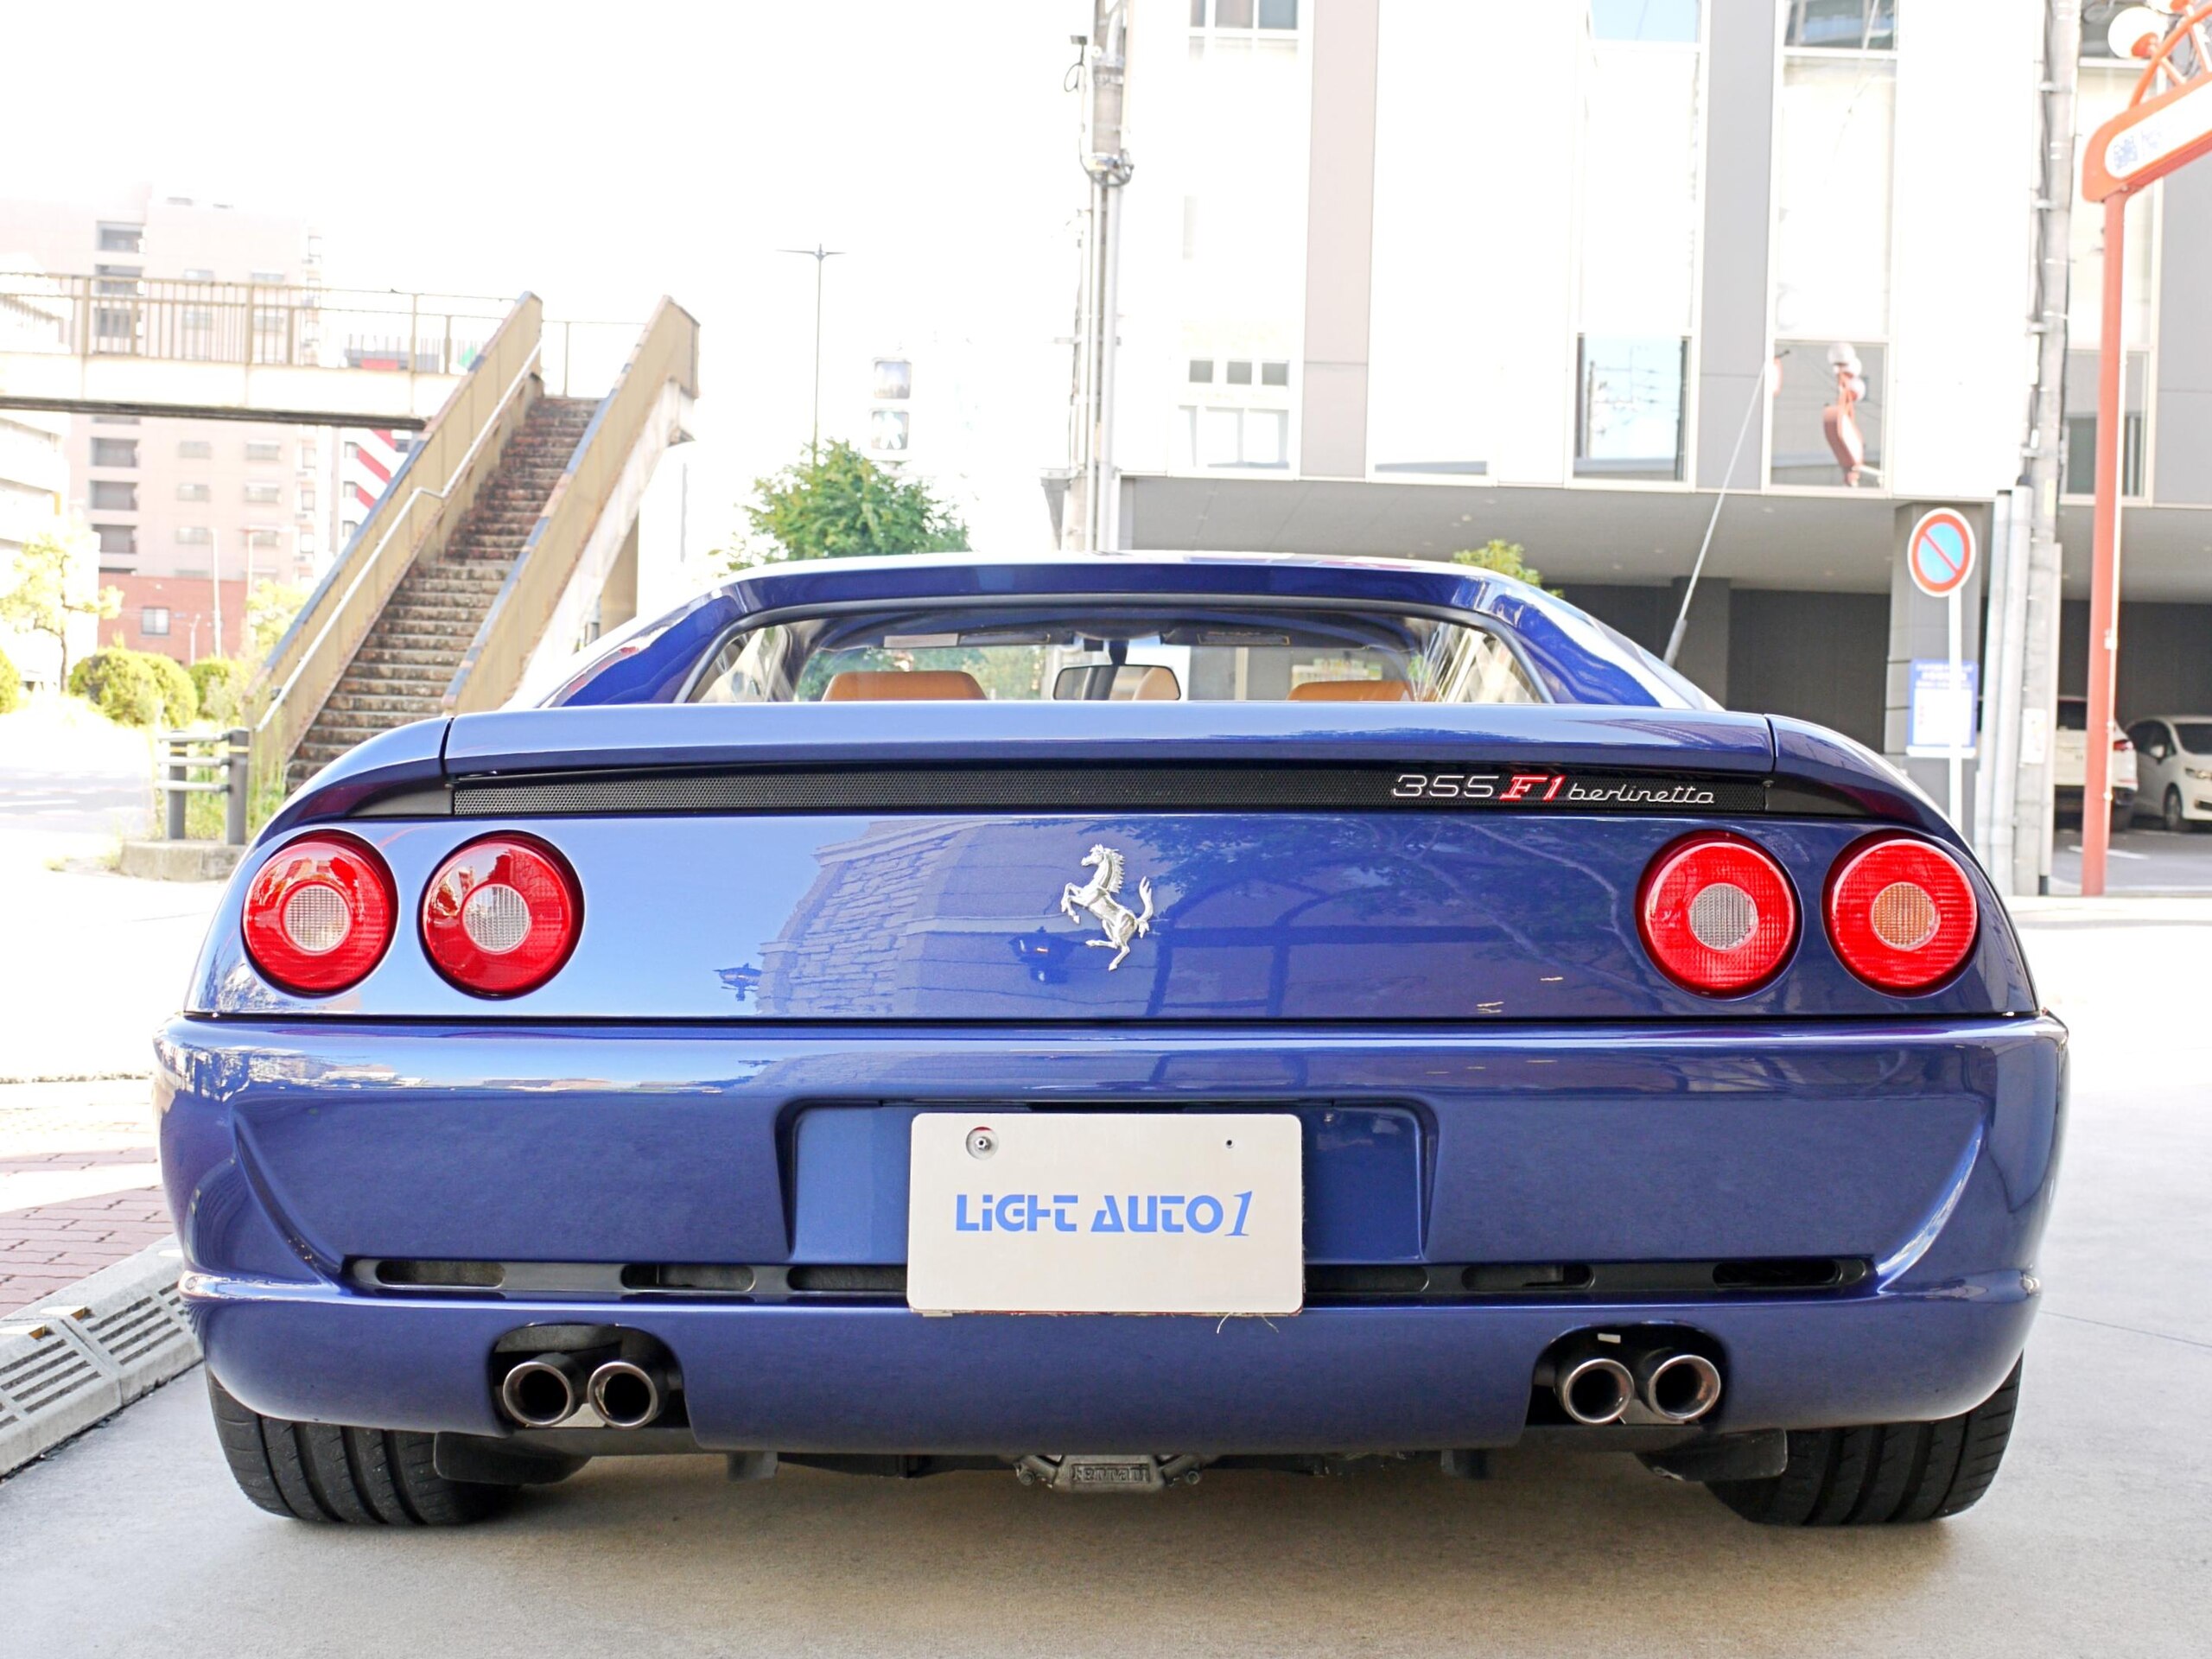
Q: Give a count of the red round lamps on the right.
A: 2